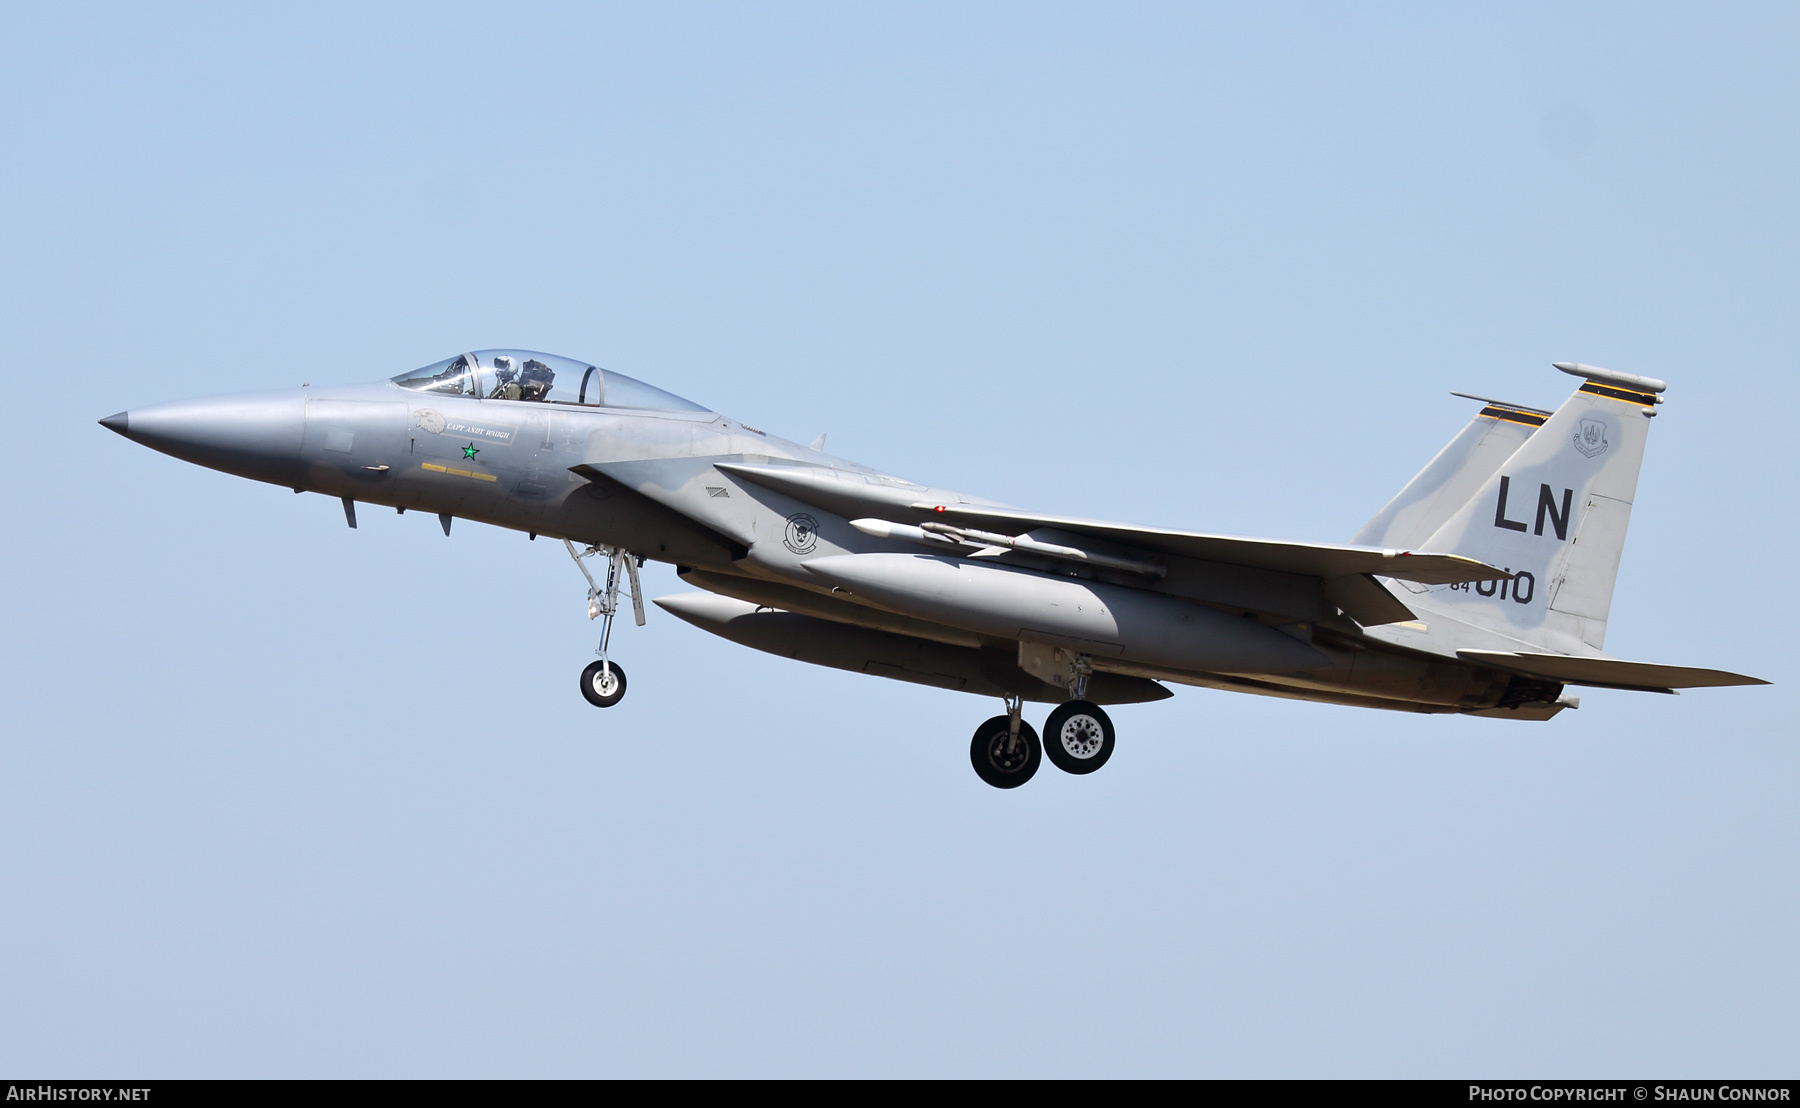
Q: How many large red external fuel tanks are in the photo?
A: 0